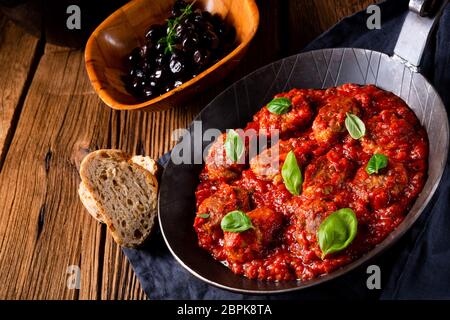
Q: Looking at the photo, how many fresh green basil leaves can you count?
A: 7